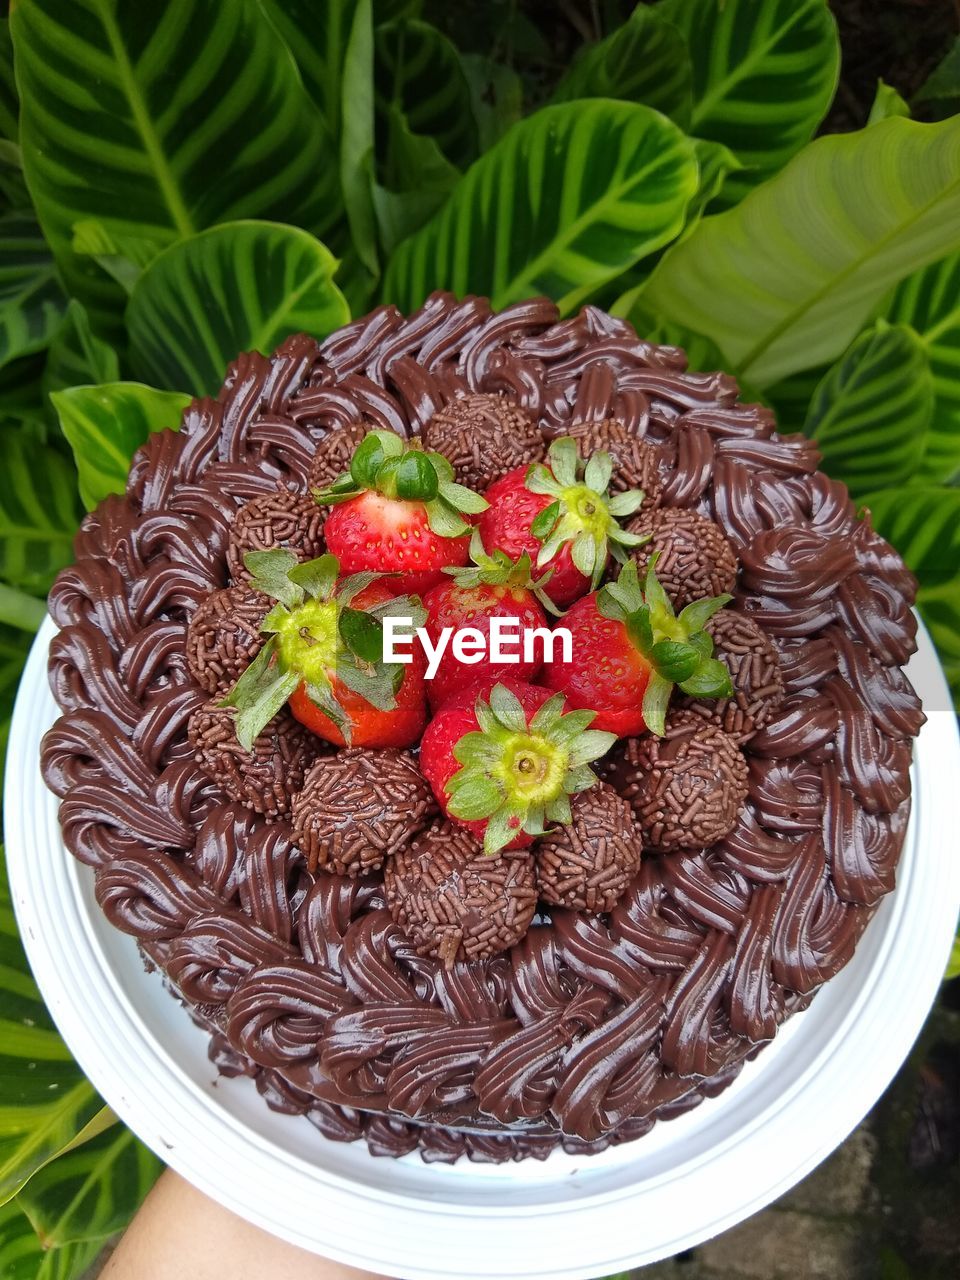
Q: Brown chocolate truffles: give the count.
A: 12